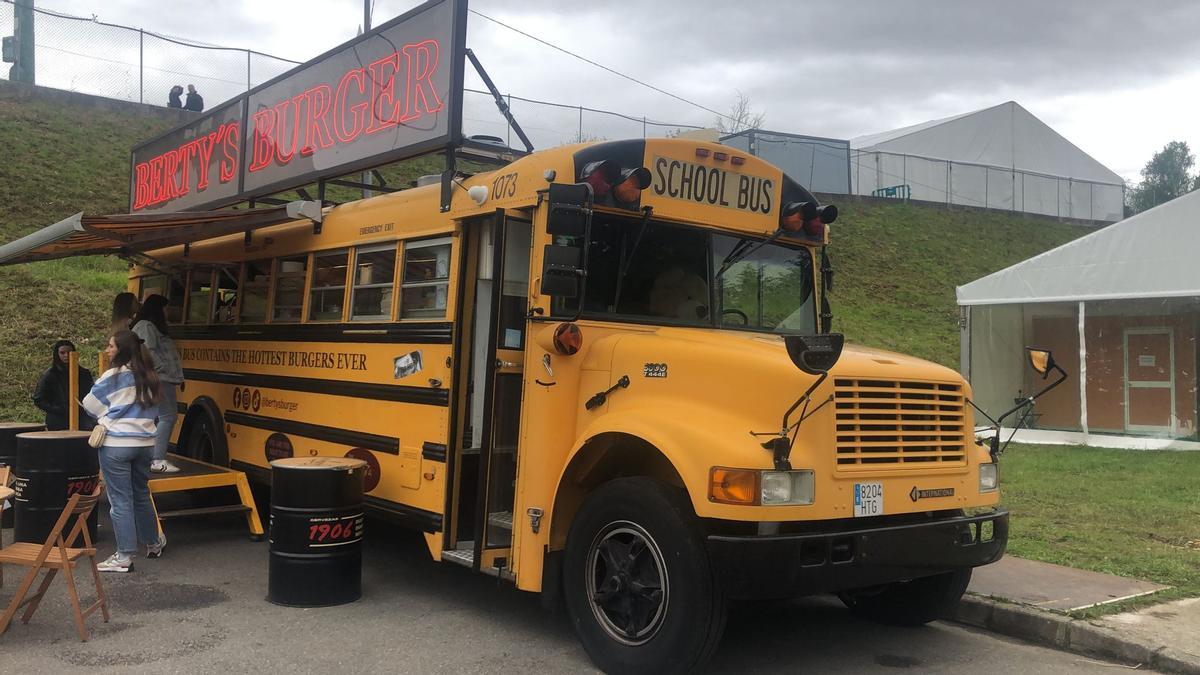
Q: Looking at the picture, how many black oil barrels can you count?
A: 3